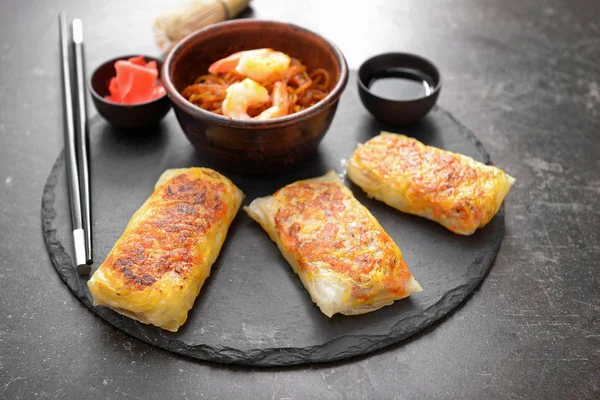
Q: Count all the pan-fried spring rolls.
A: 3